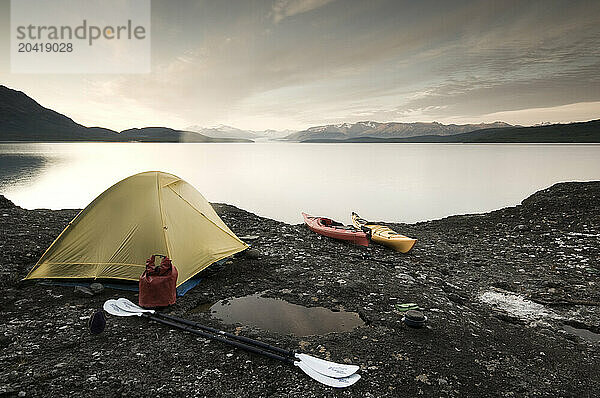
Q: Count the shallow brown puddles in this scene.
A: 1